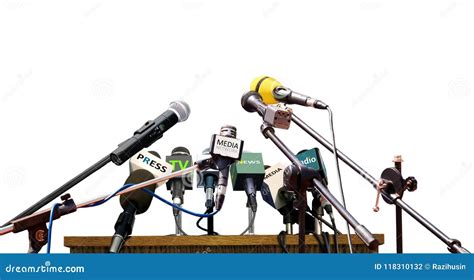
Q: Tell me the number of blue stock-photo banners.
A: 1